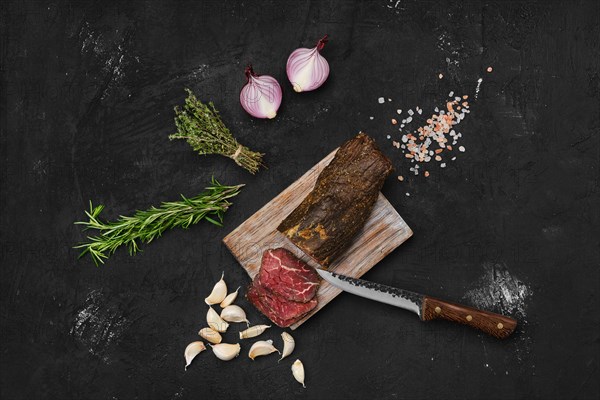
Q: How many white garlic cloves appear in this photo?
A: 11